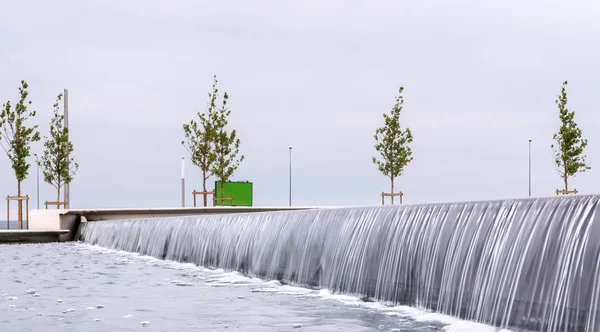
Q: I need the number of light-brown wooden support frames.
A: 6